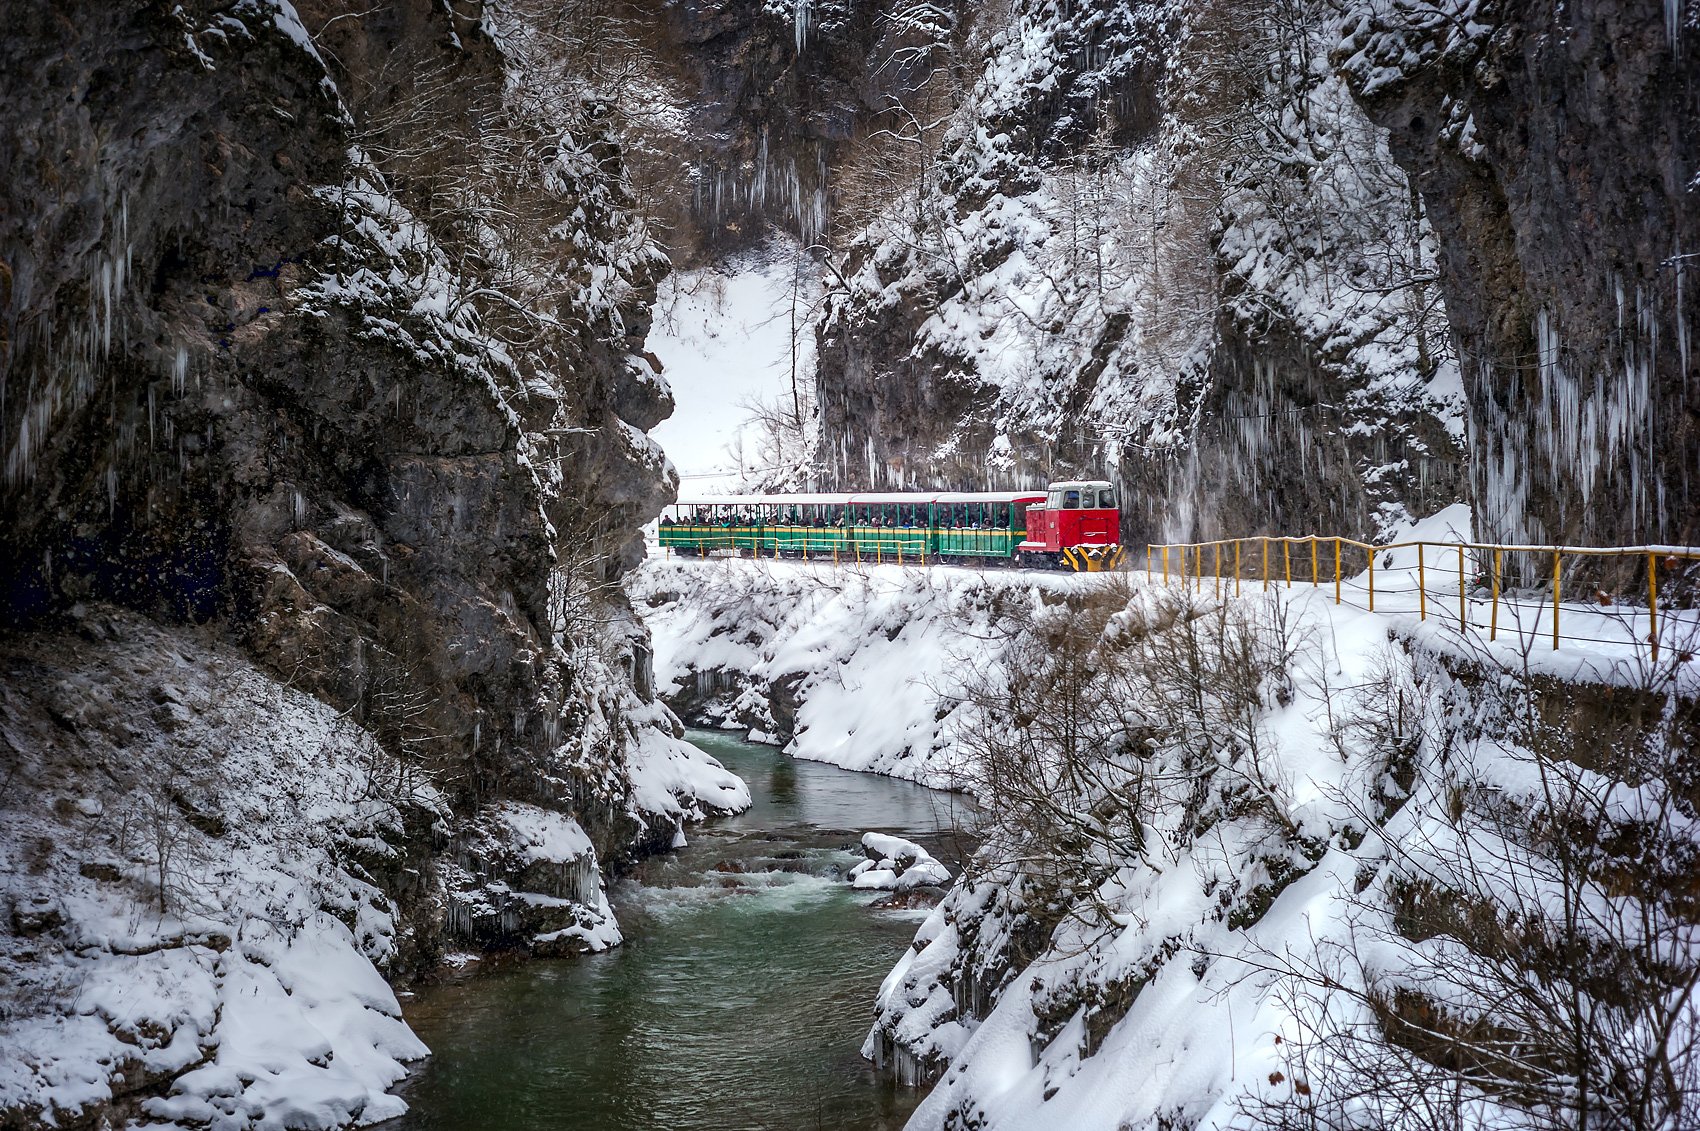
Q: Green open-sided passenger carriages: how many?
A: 4